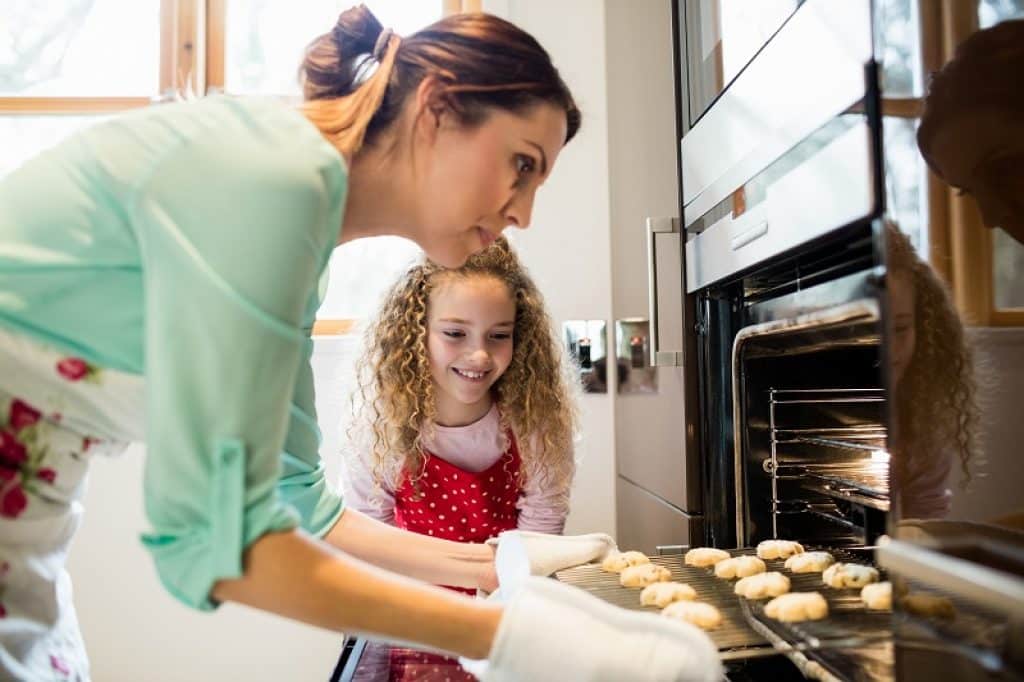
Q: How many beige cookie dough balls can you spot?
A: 12